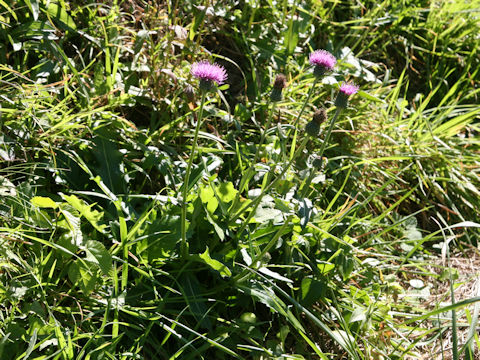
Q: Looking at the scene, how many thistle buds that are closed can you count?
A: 2